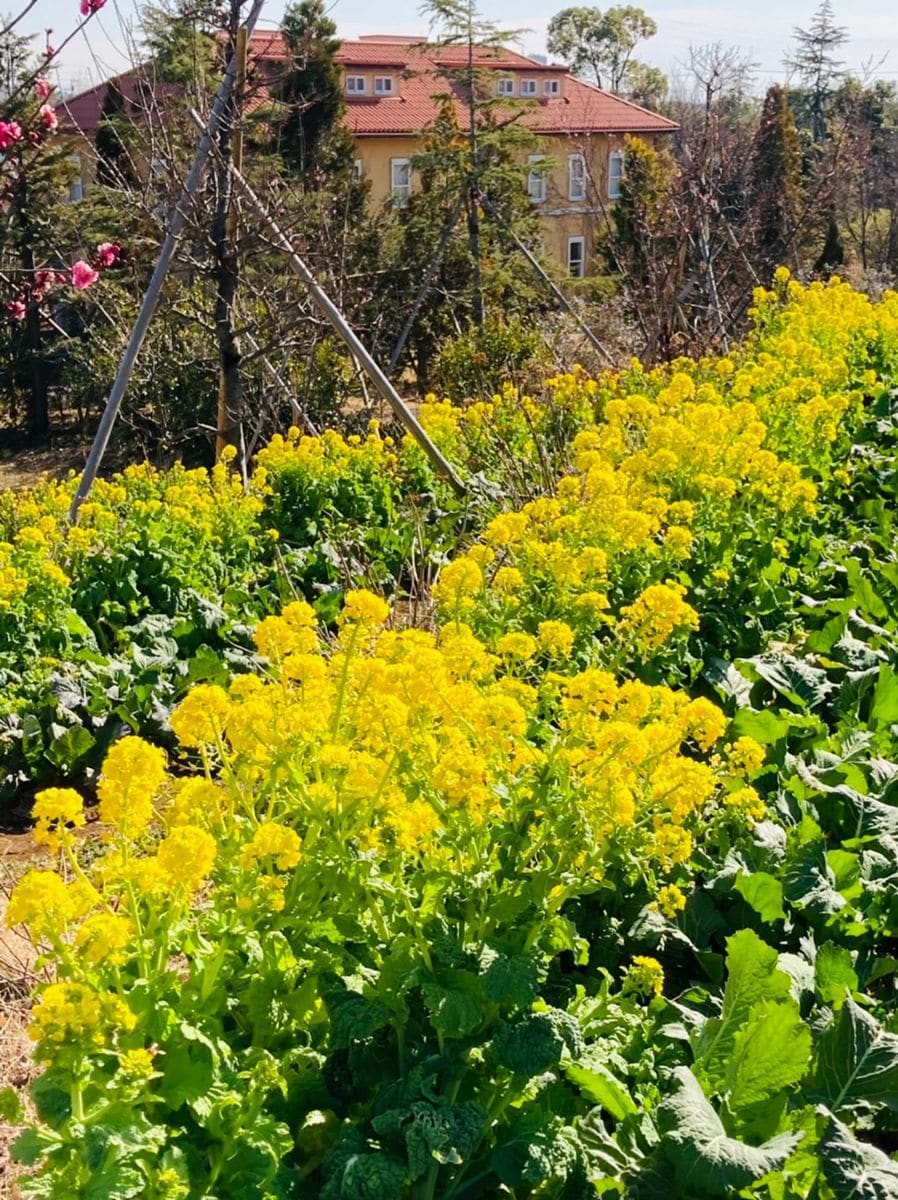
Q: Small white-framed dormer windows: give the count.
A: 5